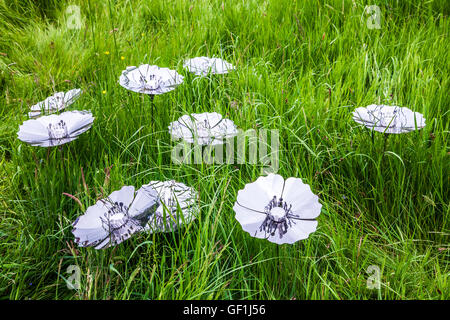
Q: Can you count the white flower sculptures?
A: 9